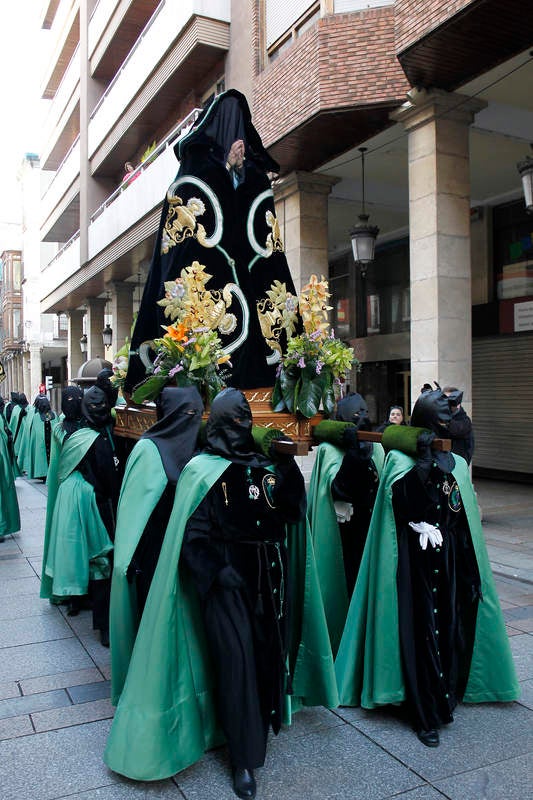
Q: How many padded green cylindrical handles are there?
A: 3